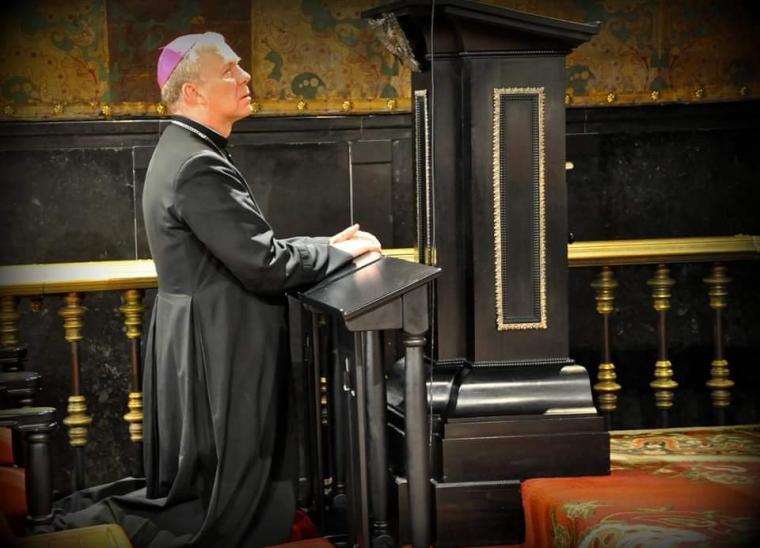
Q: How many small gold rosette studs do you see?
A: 13